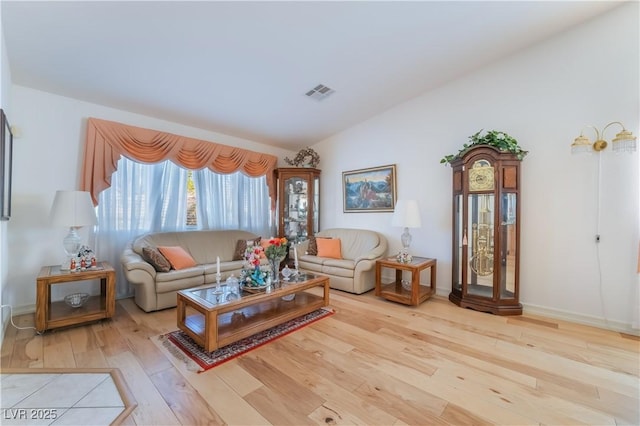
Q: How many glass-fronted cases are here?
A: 2